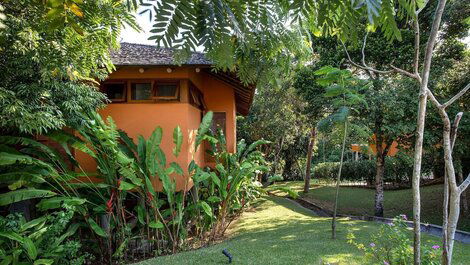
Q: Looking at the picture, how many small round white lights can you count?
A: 3